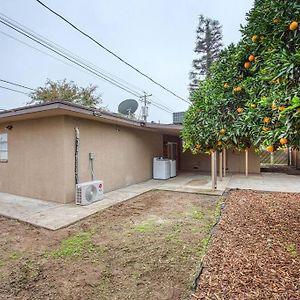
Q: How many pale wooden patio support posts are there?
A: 4